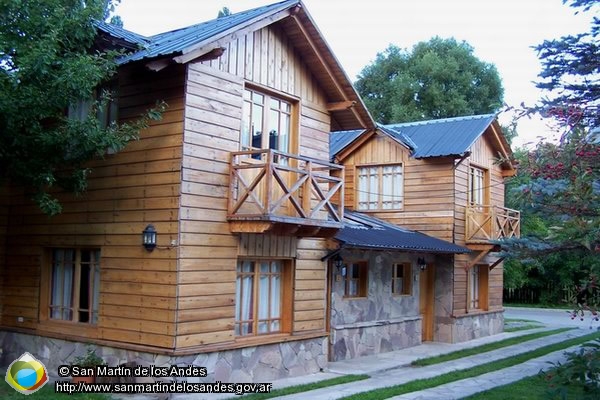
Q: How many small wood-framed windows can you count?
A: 2